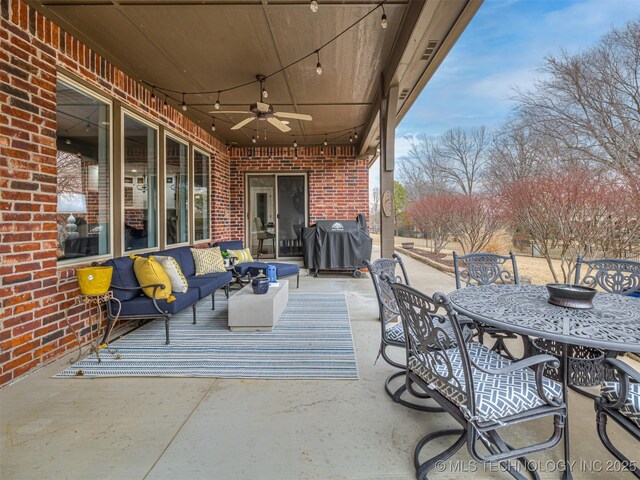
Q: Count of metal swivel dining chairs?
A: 5